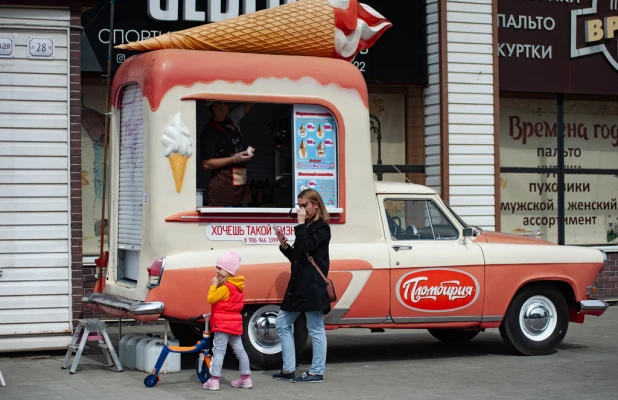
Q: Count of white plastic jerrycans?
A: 4